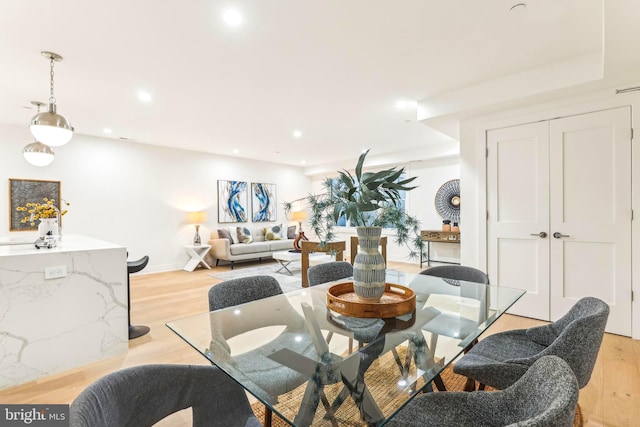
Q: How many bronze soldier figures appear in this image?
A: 0